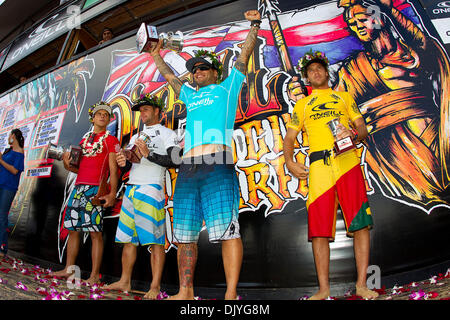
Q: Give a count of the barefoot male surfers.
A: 4